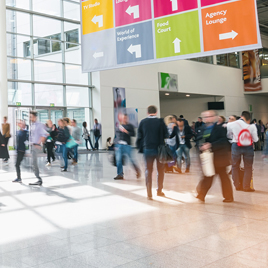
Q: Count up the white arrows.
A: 7